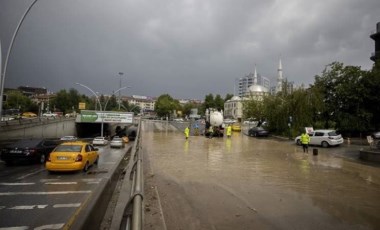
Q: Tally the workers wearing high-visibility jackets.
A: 3